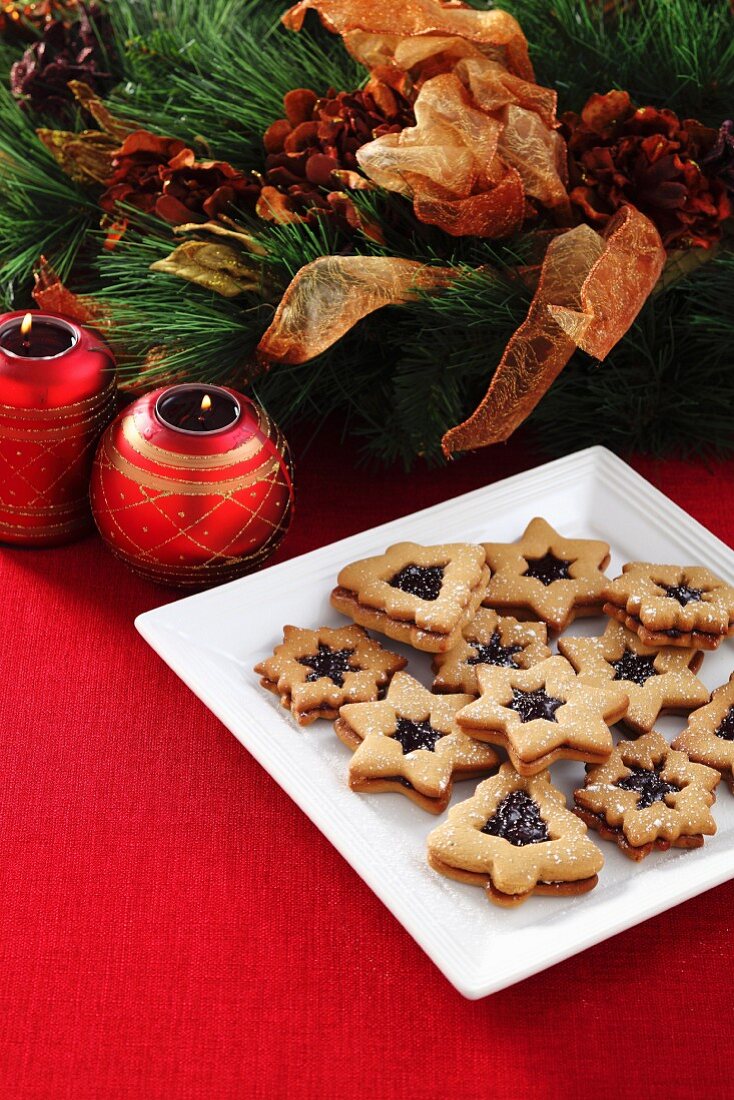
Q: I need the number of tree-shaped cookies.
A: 3